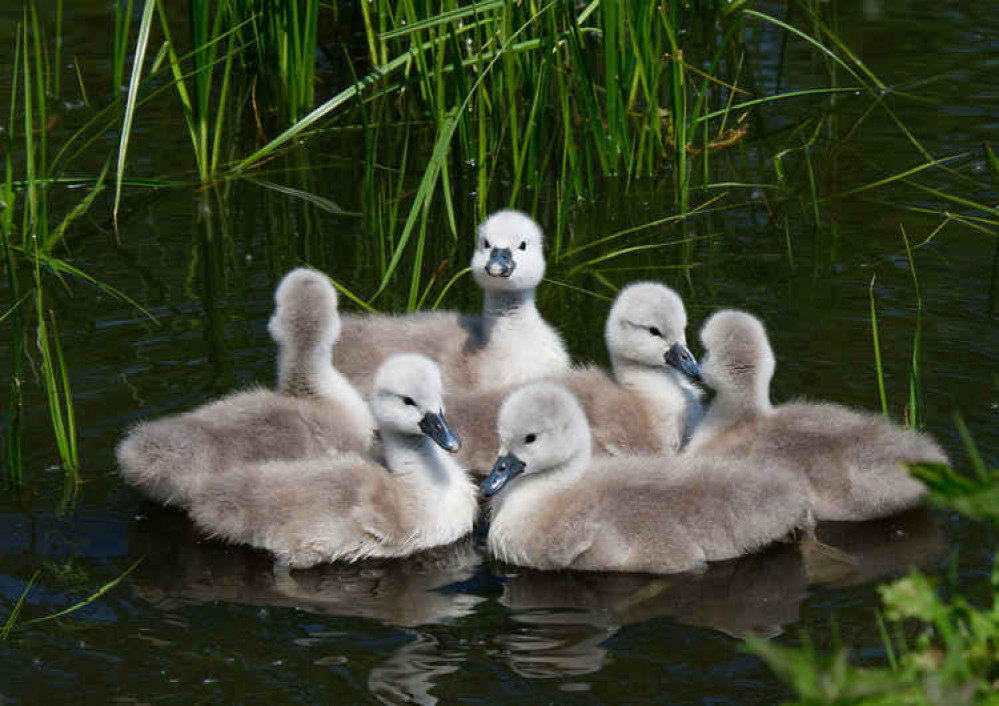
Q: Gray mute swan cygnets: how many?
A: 6